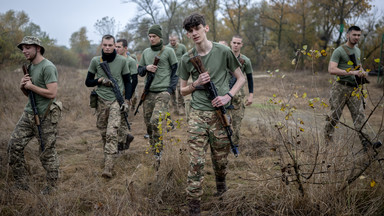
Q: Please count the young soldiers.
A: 8